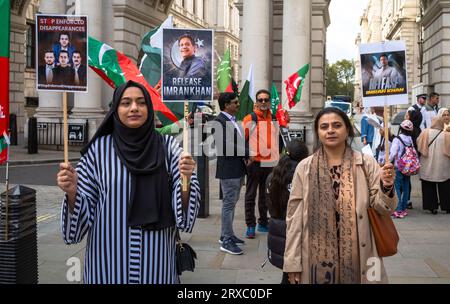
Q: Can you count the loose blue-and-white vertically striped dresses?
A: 1